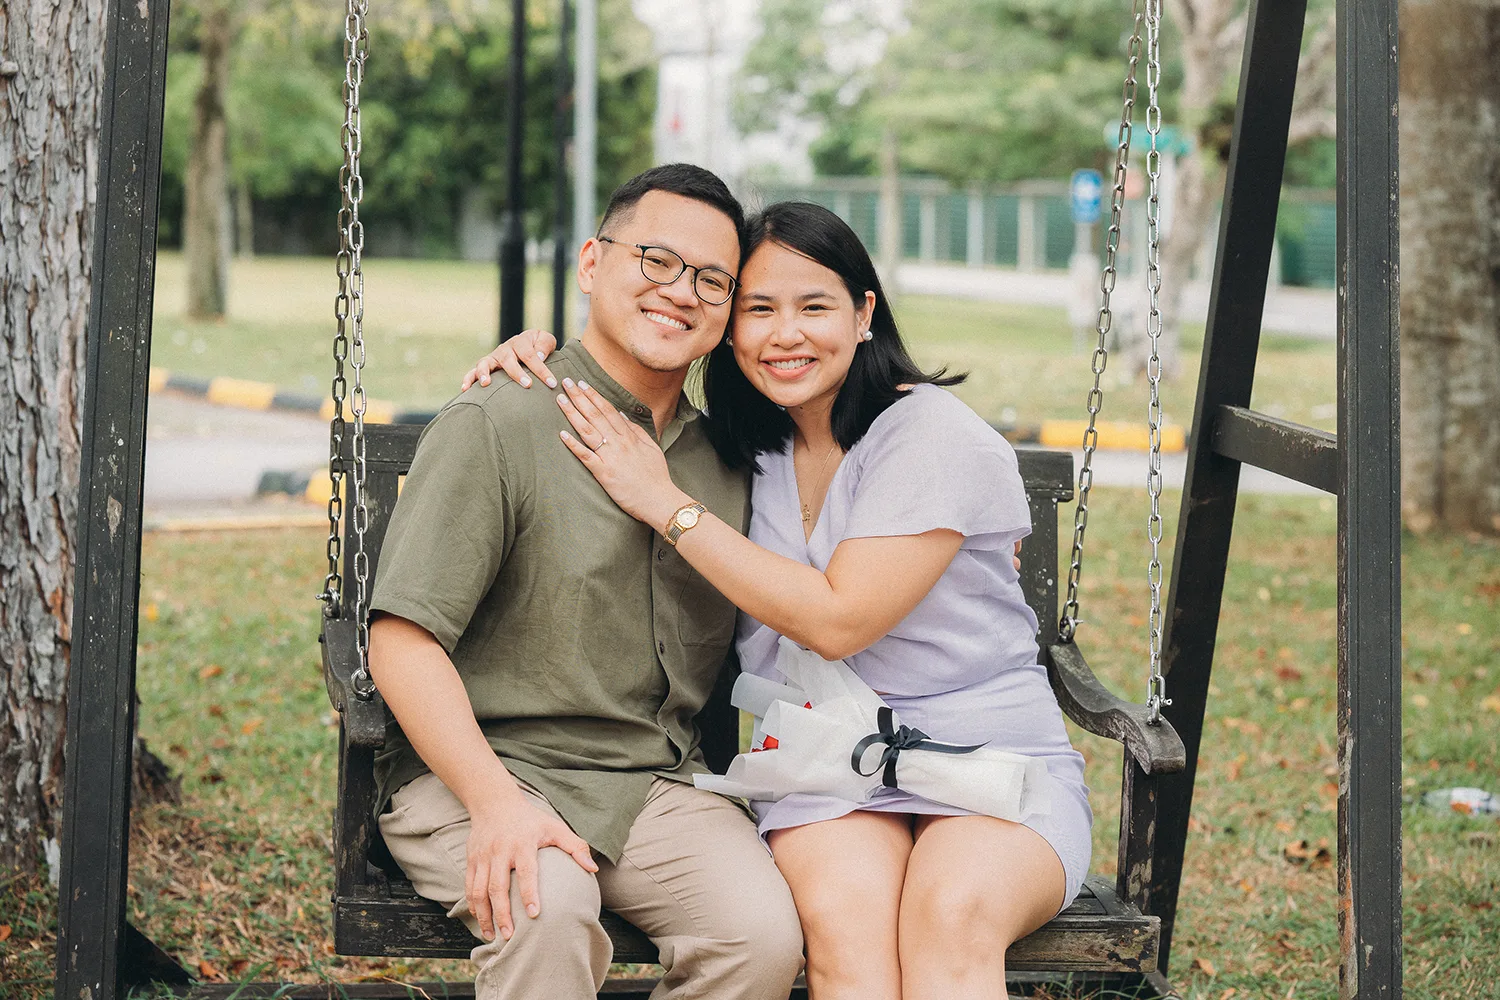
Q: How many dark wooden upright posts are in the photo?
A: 3